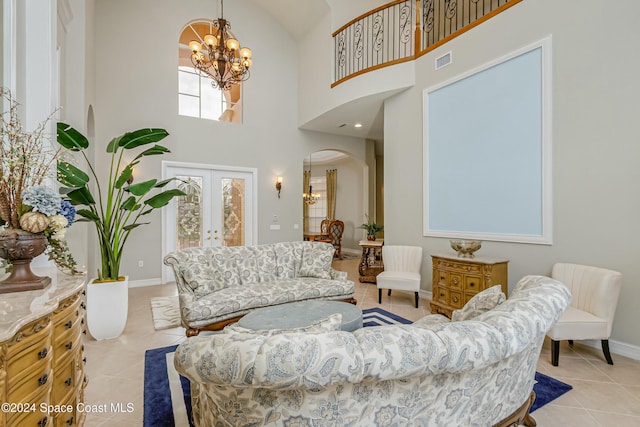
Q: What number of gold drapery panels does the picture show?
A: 2